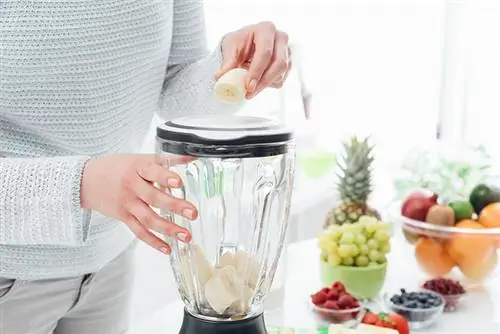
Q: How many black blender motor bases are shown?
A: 1